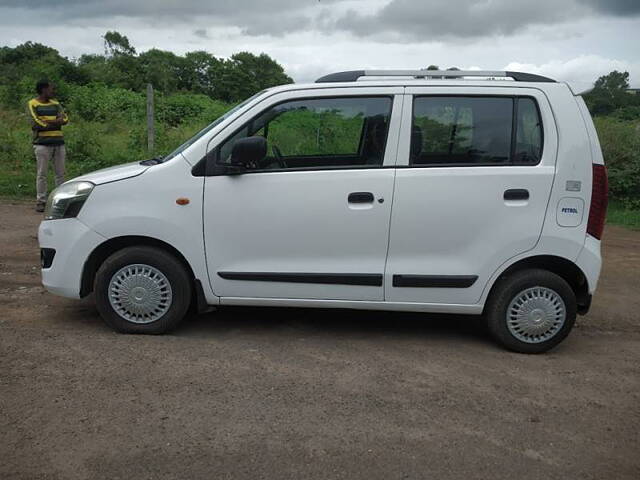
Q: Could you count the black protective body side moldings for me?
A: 2